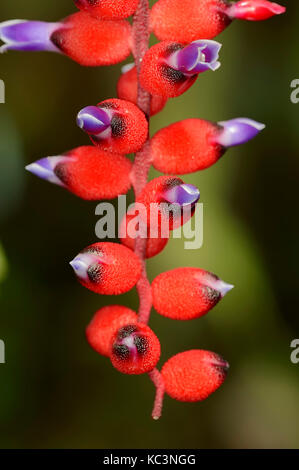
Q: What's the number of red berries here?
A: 15